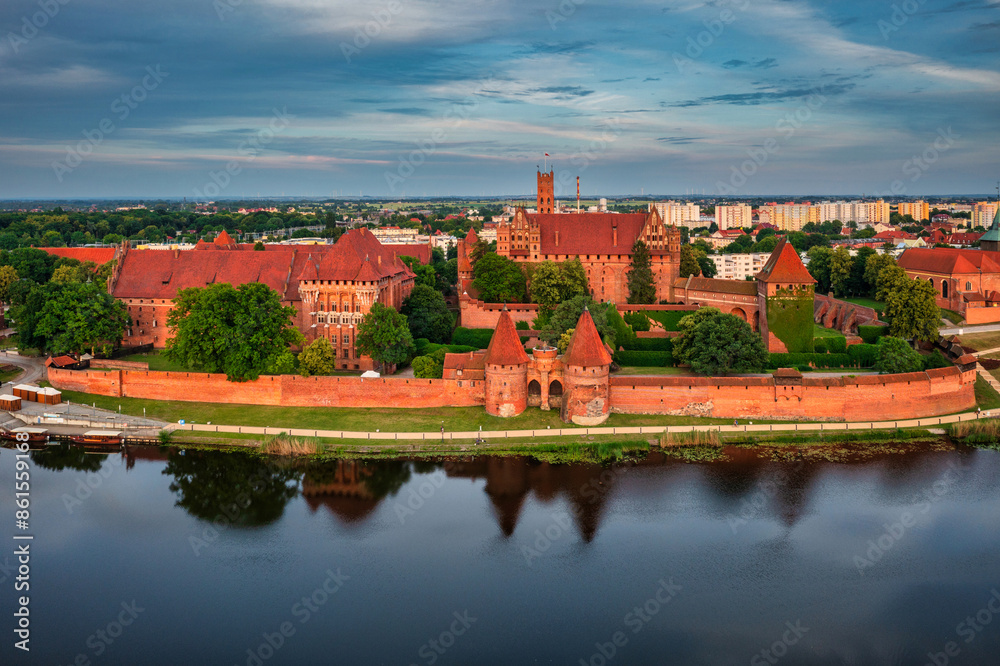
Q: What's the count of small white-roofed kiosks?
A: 3